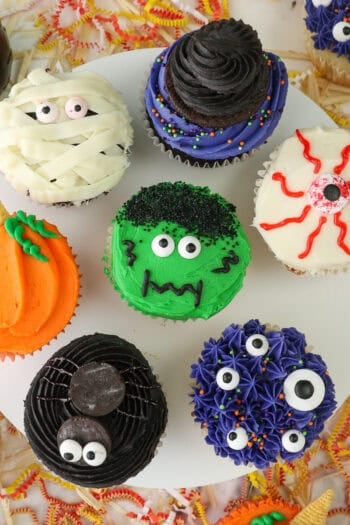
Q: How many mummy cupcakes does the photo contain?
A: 1